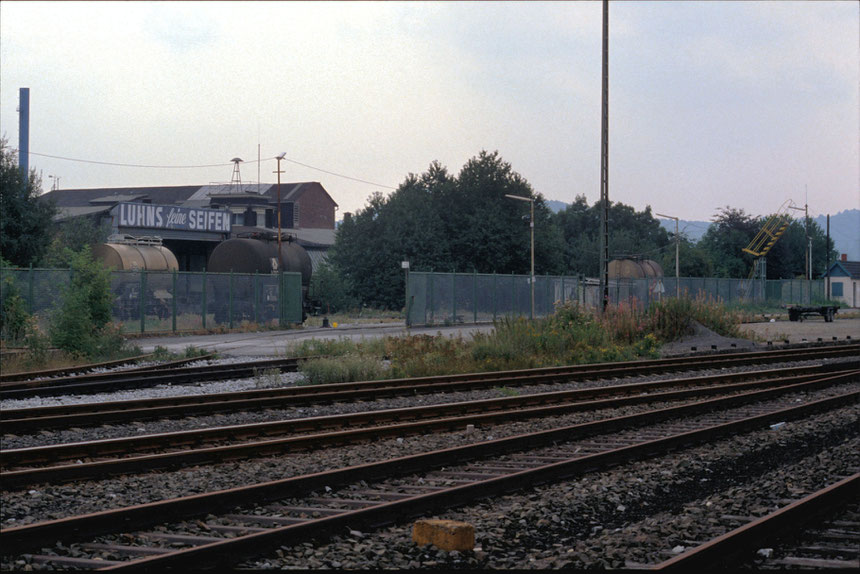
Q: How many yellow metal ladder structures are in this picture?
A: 1